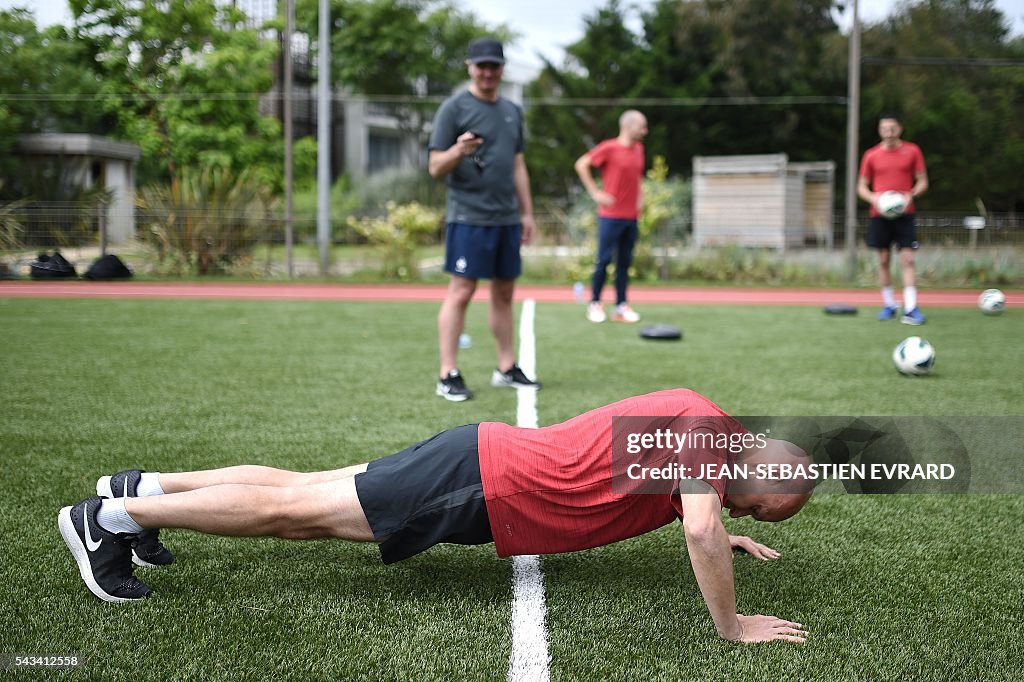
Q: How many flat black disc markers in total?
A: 2